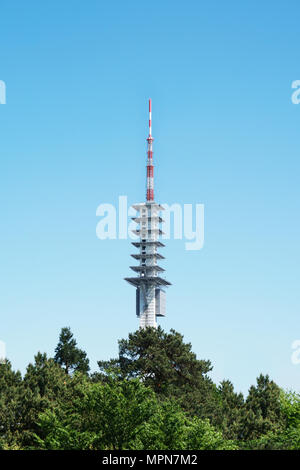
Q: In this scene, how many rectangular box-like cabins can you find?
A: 2